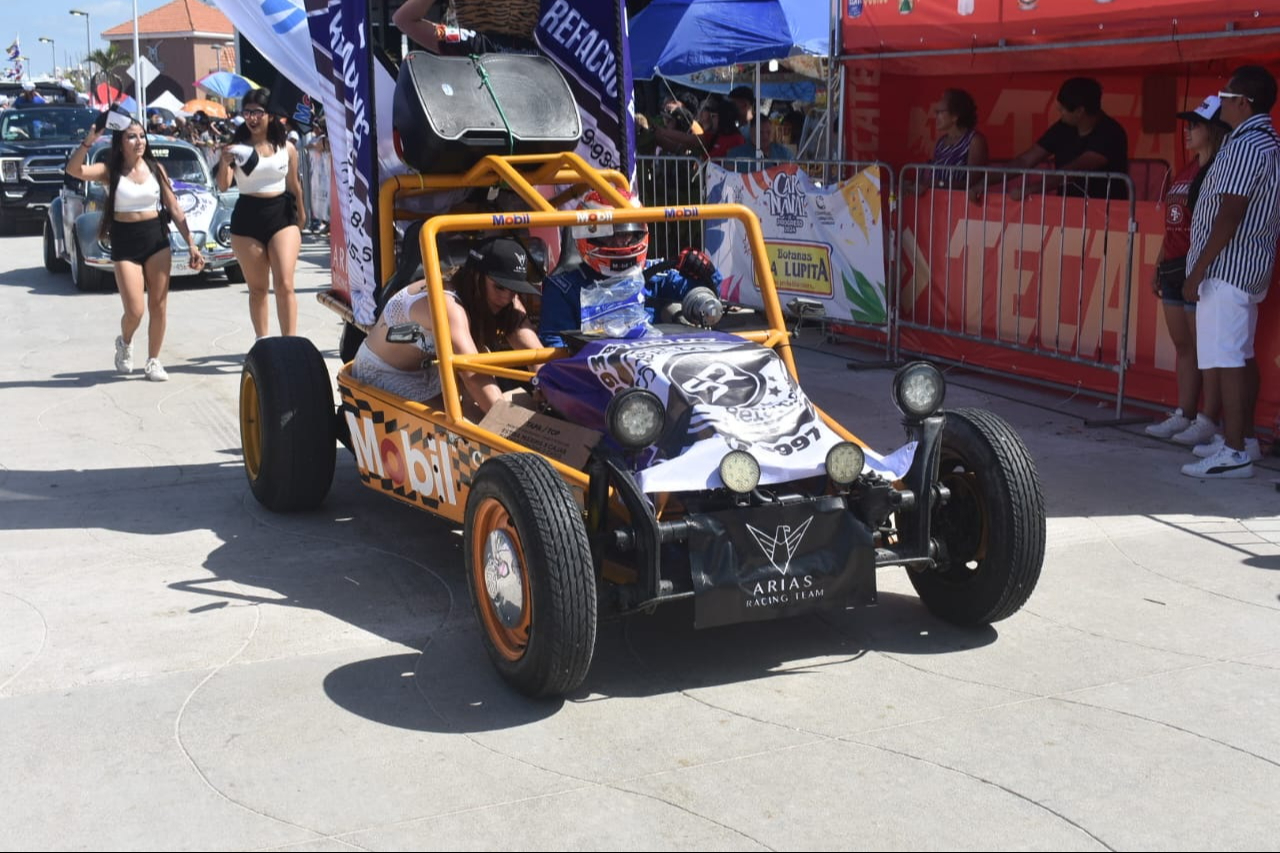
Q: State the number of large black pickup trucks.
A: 1